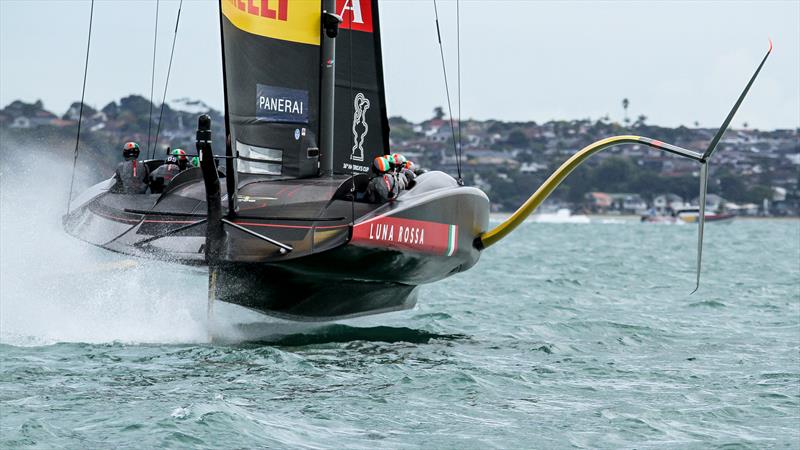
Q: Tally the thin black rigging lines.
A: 5